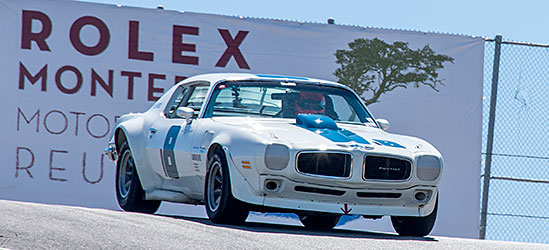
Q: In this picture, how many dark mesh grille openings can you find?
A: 2